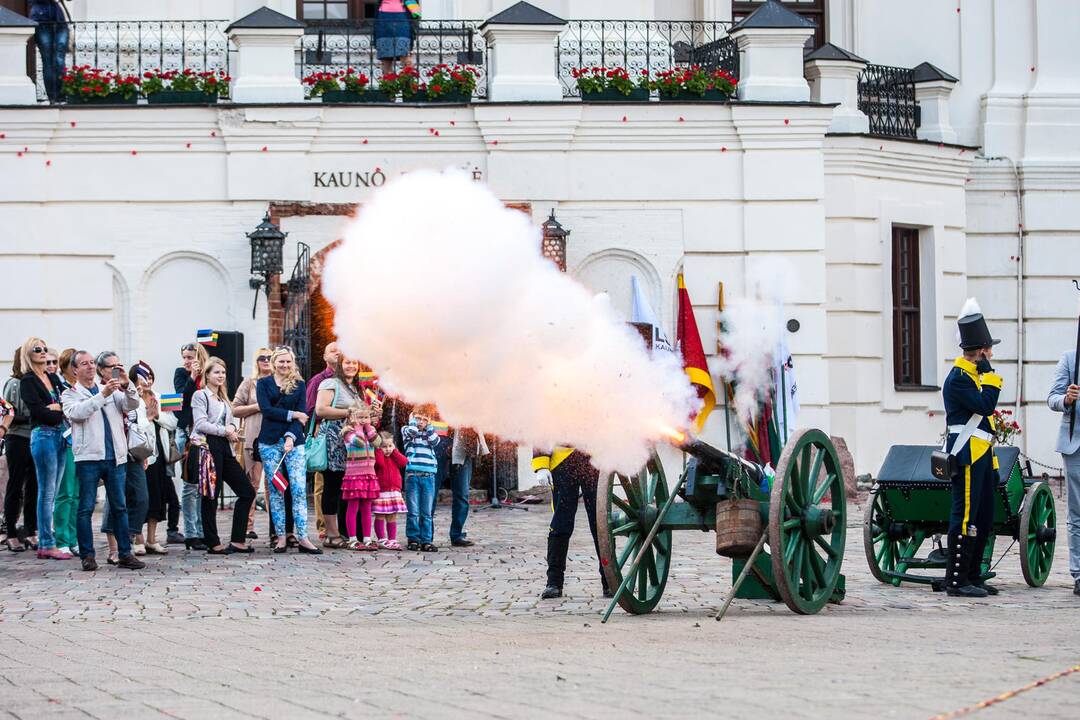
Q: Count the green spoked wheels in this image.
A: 4